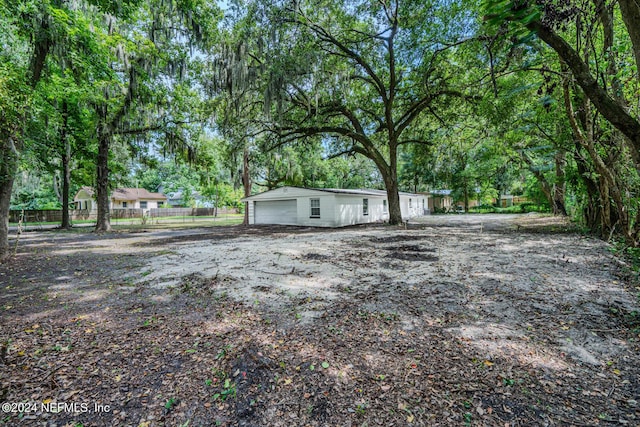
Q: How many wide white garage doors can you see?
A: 1